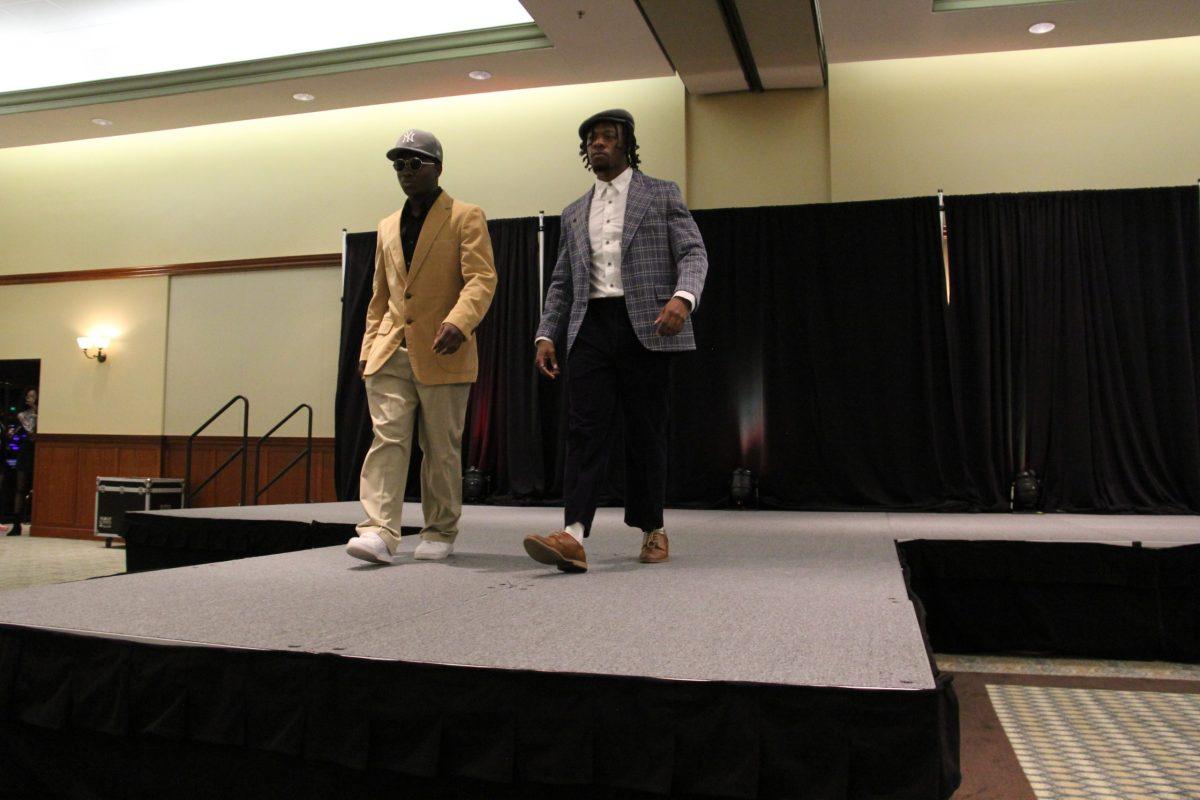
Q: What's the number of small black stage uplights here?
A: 3